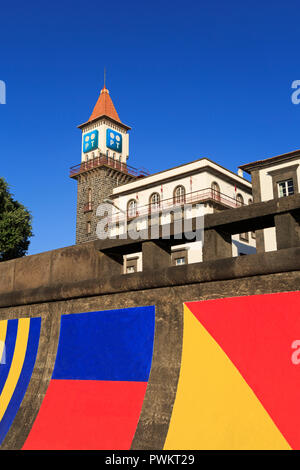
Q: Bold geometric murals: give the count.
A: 3